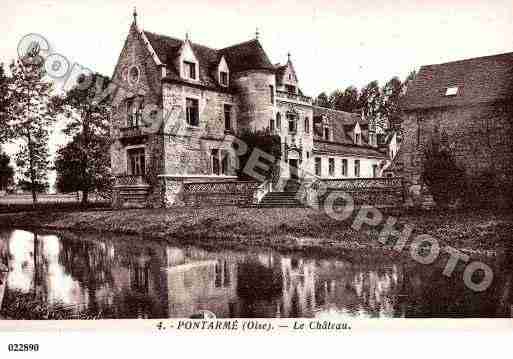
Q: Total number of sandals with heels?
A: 0